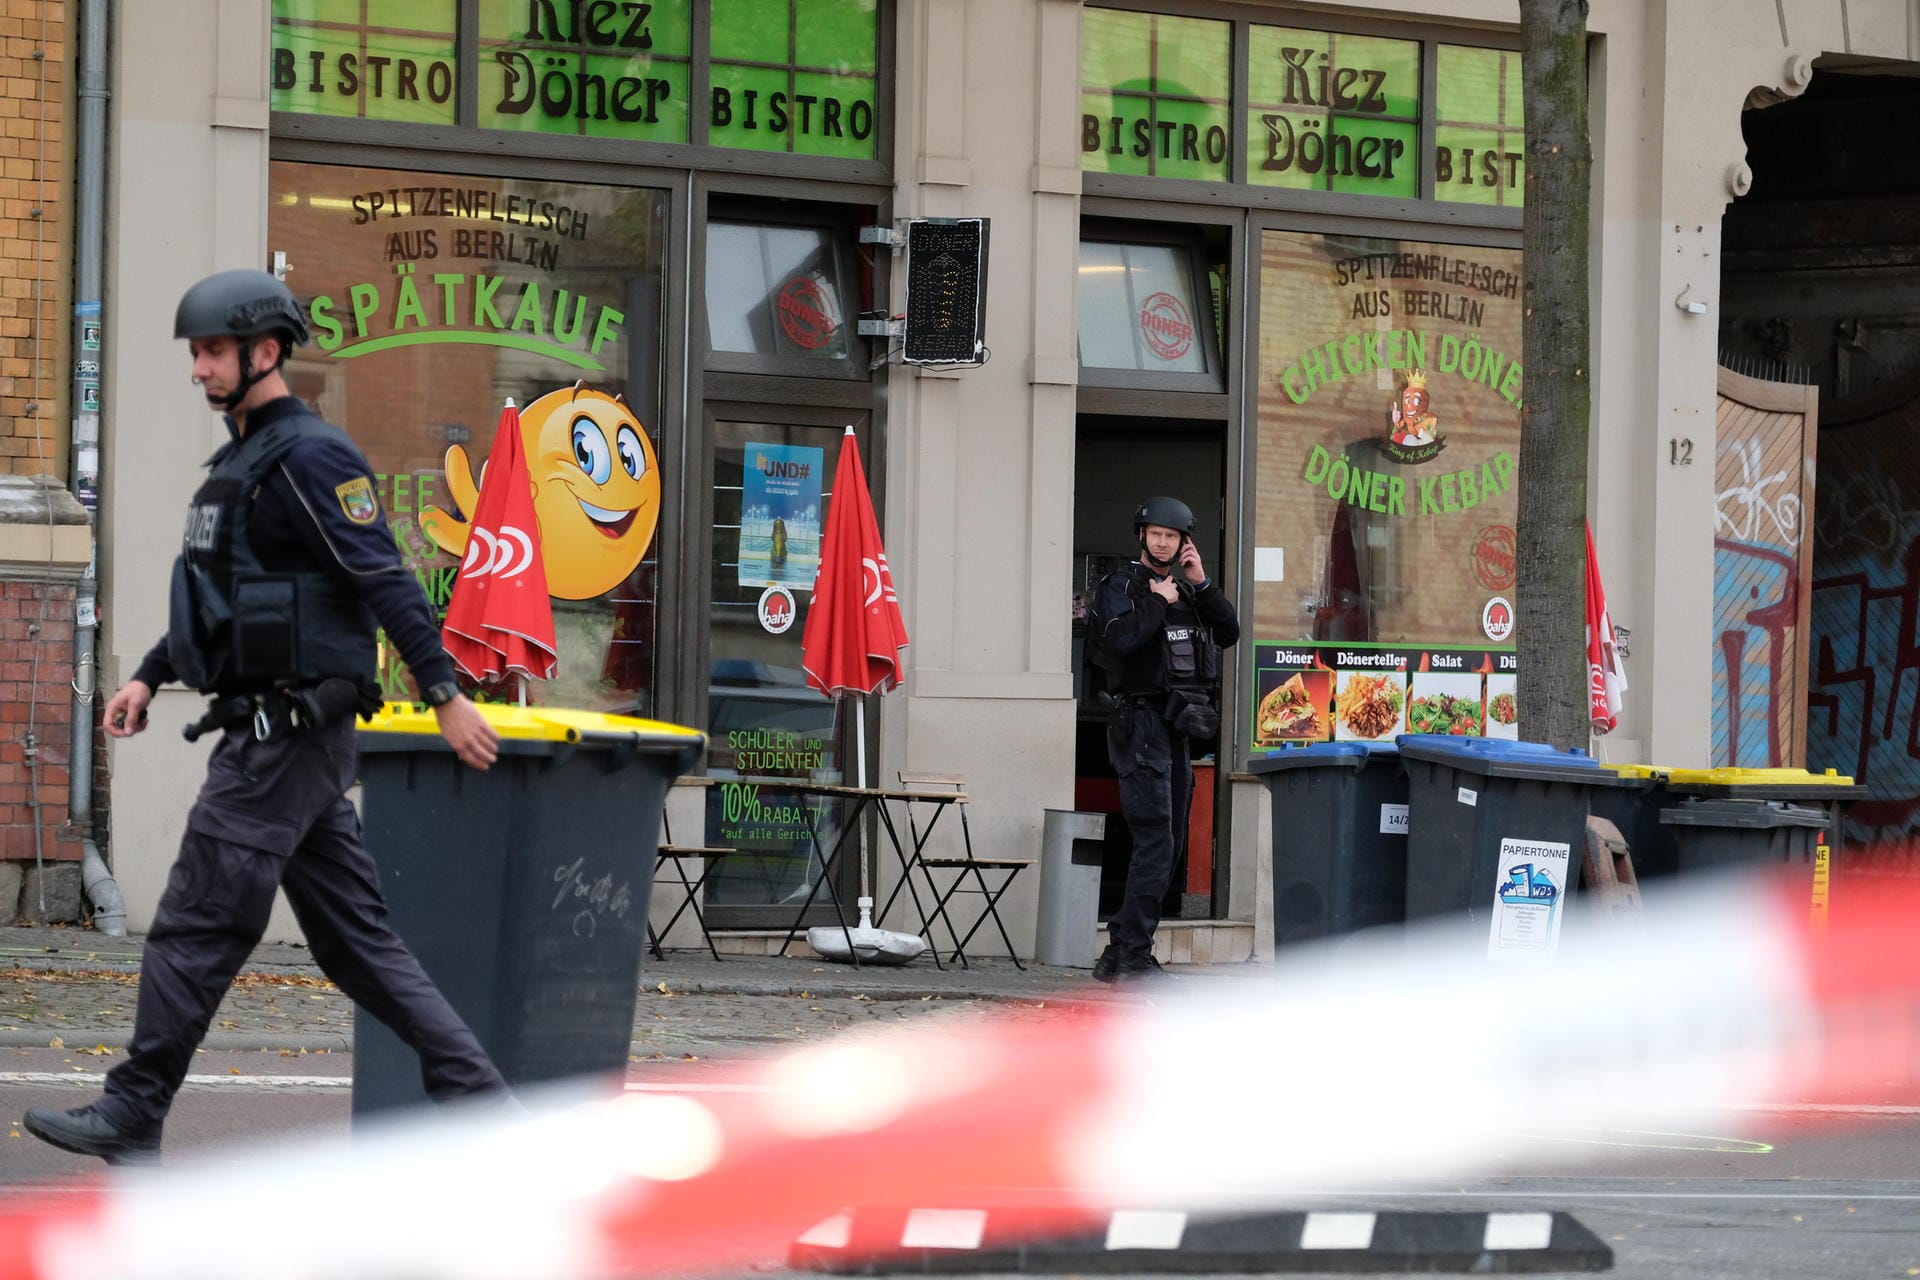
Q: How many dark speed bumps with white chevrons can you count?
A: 1